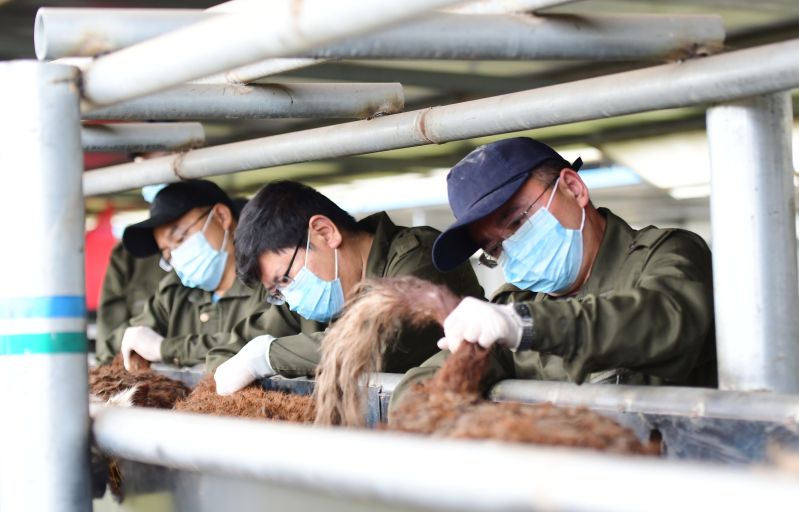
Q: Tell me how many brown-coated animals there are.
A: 3